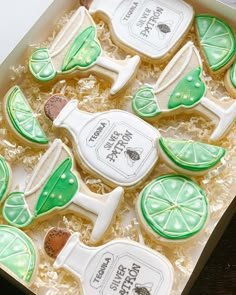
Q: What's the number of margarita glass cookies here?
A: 3